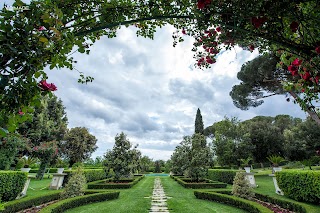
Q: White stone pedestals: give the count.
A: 4